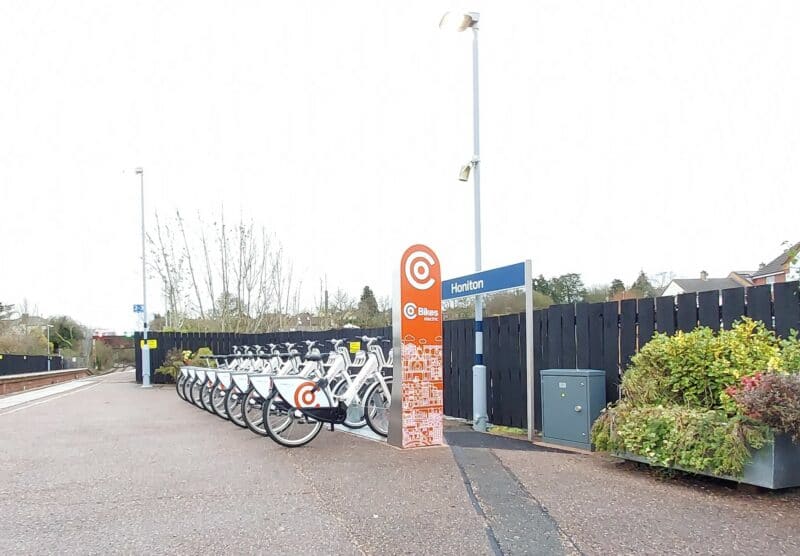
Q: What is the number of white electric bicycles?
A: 8